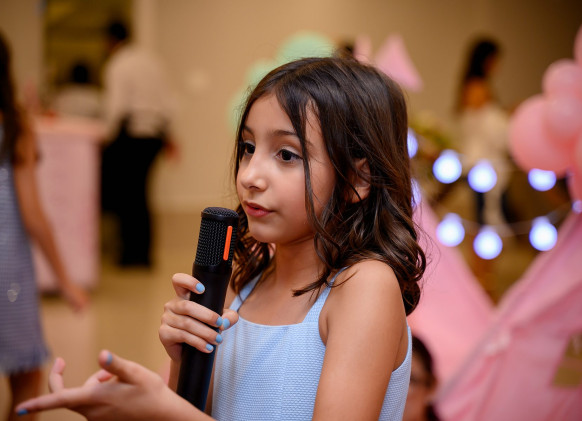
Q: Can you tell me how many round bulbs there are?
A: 8